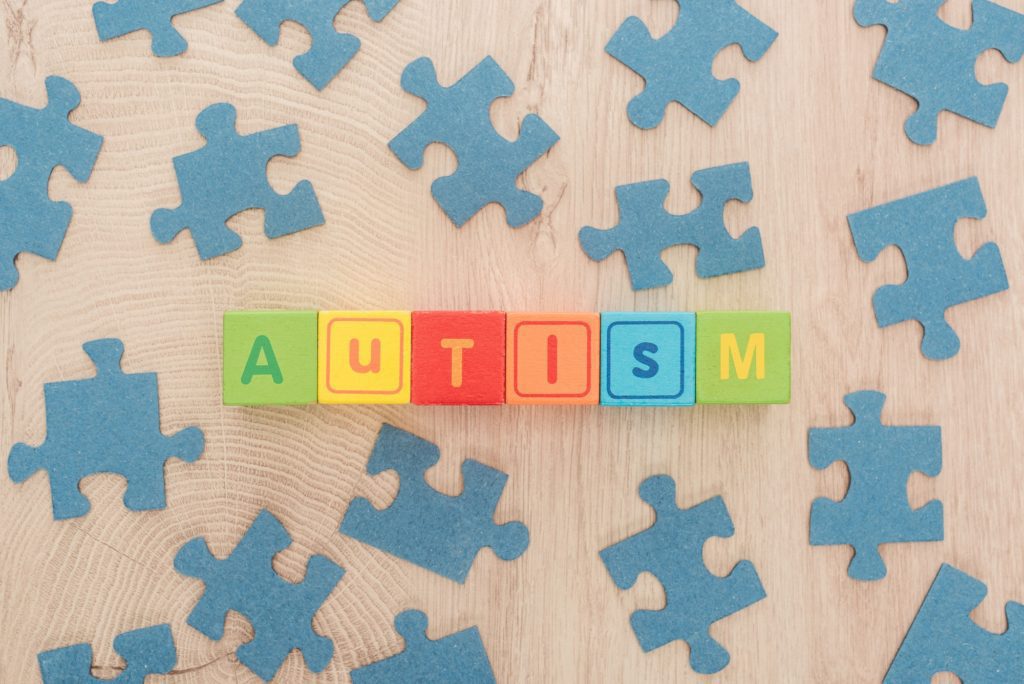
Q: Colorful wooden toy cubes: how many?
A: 6